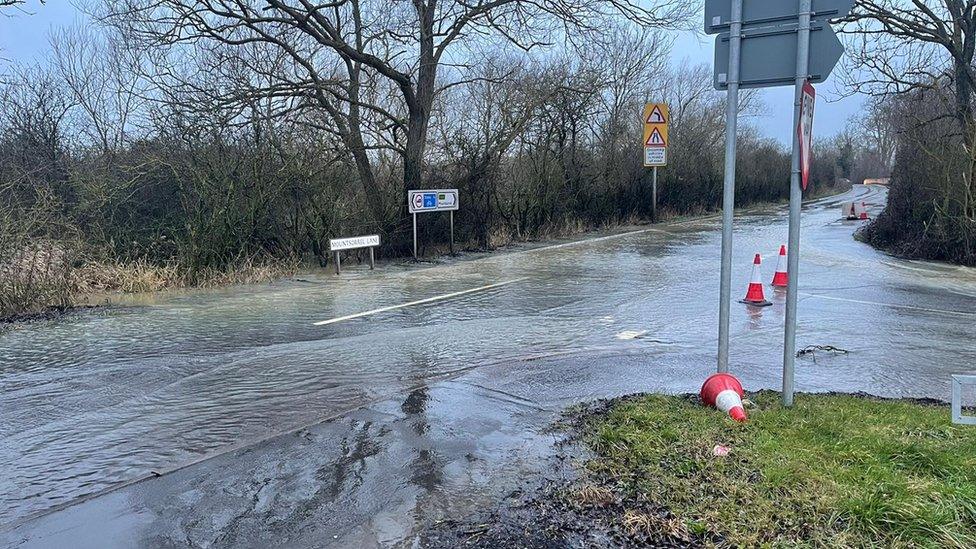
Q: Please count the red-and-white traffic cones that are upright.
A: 3